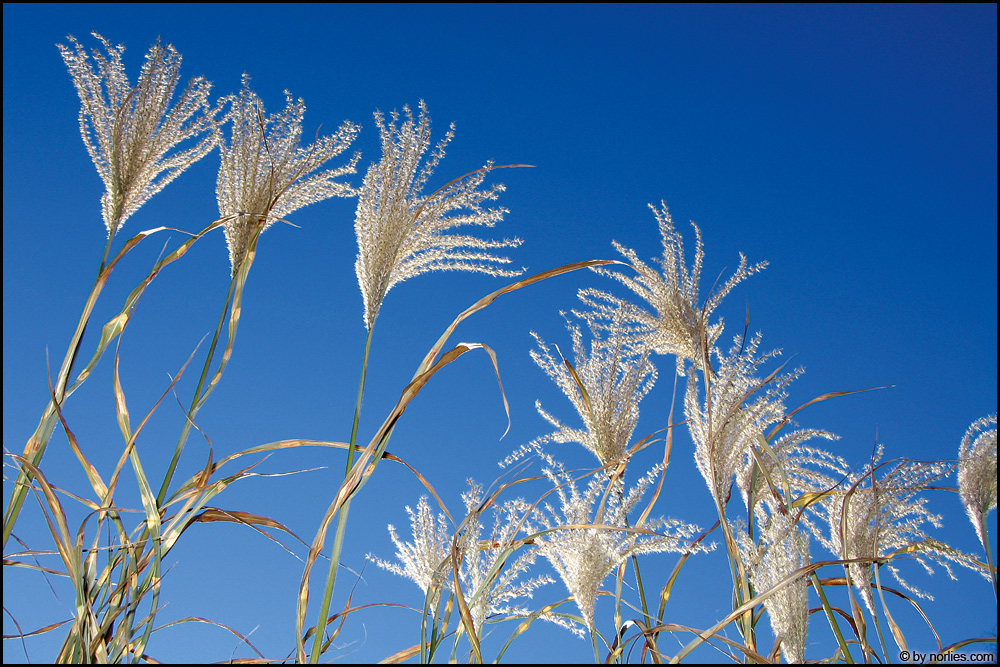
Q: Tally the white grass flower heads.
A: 13